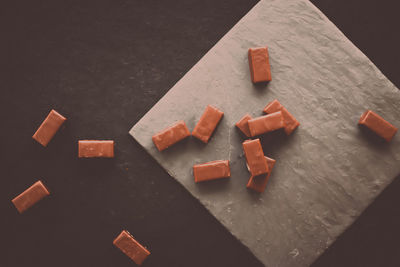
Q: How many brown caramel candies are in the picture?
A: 14